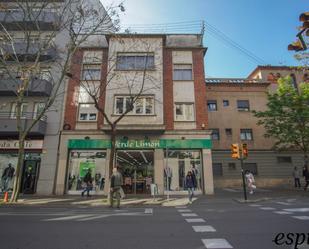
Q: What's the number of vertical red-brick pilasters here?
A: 4